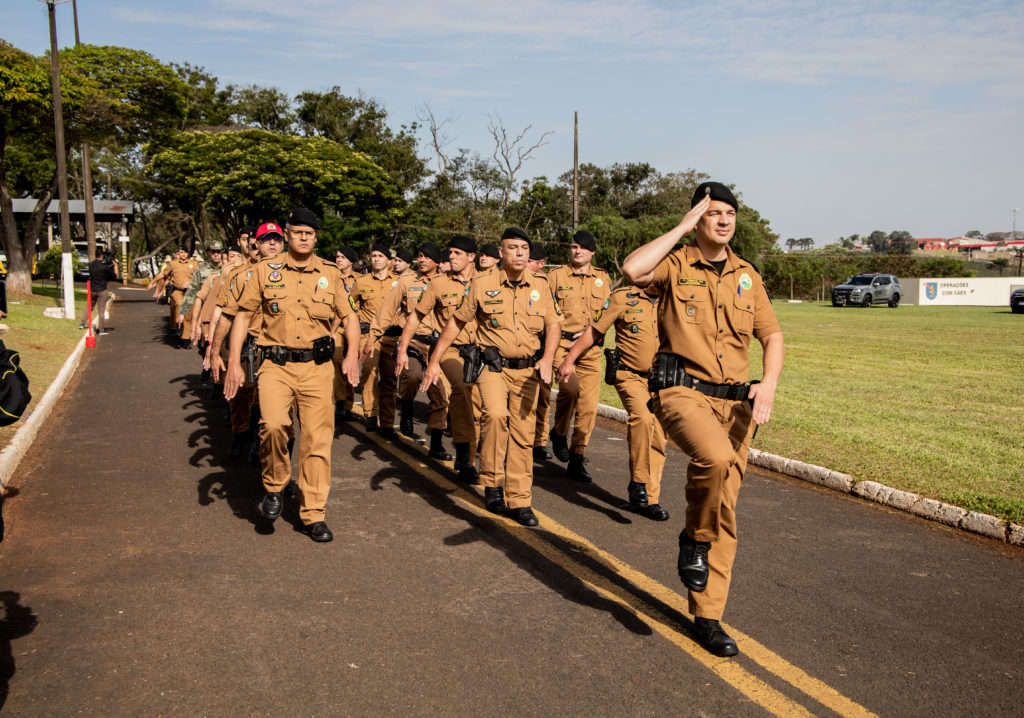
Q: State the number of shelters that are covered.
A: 1